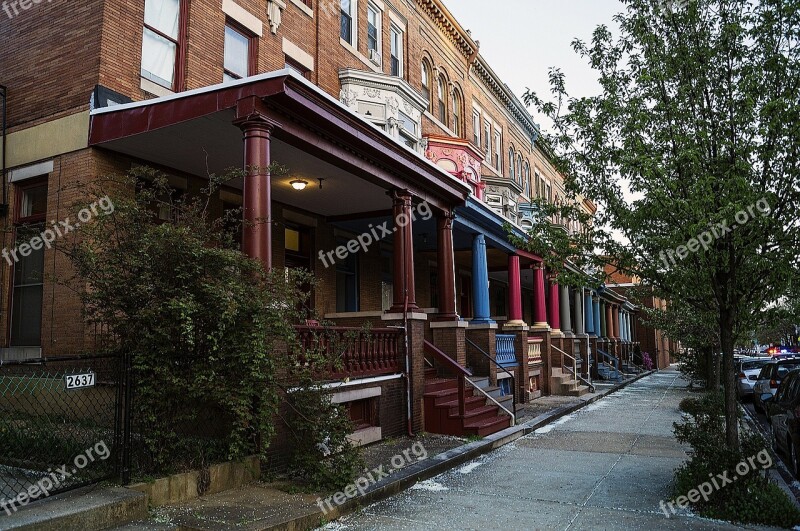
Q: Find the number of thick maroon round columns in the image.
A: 3